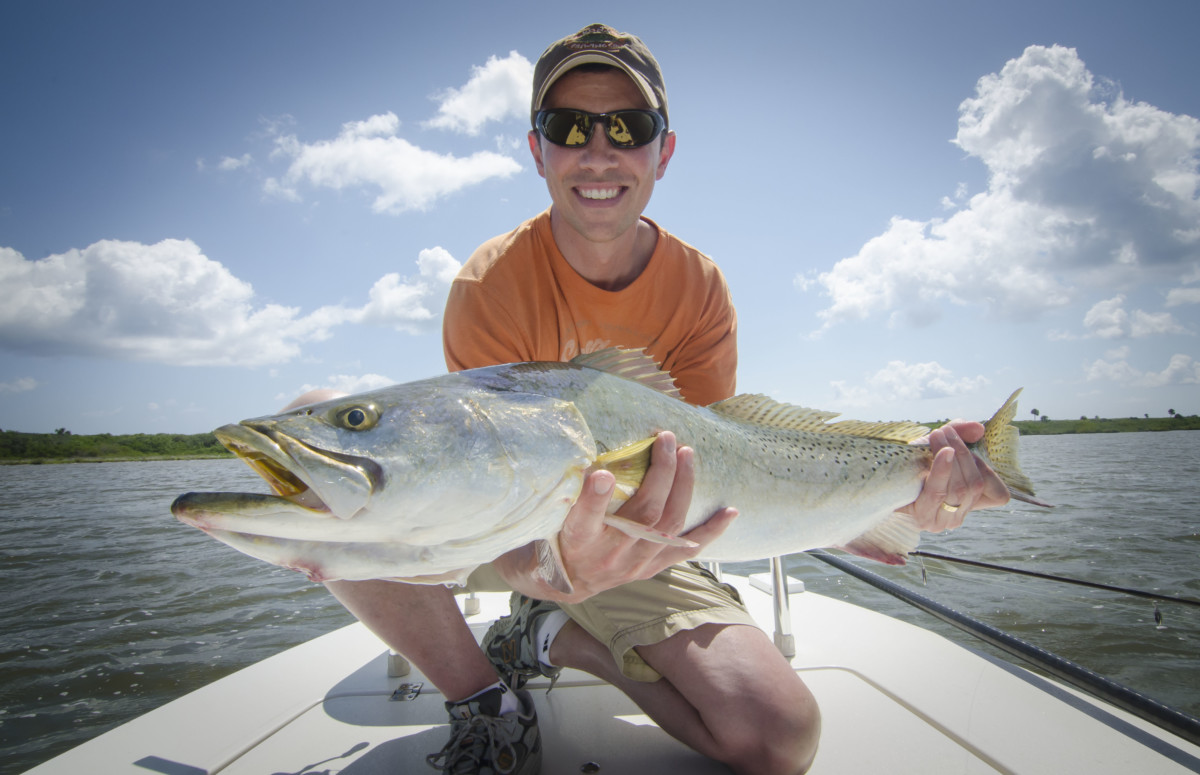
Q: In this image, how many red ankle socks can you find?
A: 0